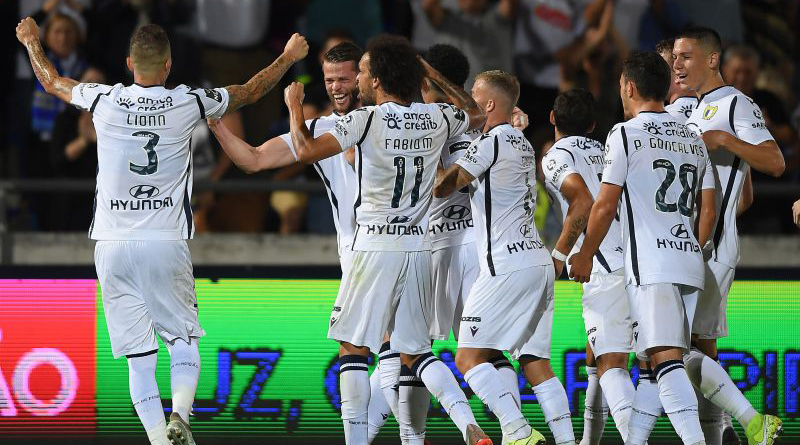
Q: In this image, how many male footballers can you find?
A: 9